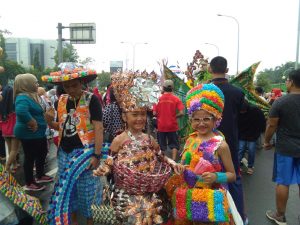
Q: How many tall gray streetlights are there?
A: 3